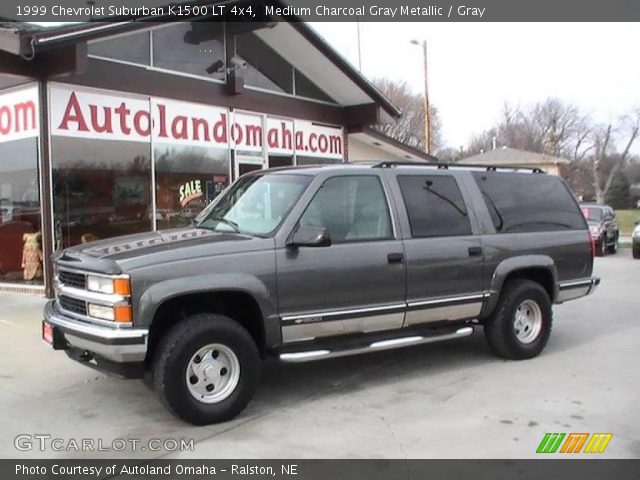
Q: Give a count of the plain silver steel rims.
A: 2